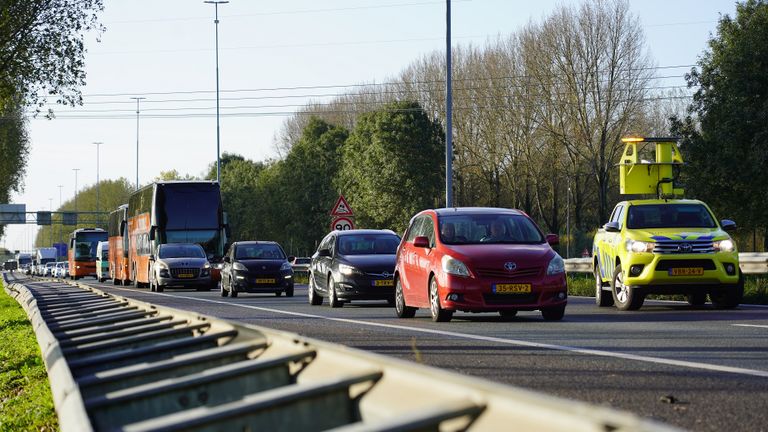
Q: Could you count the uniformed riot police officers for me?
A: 0